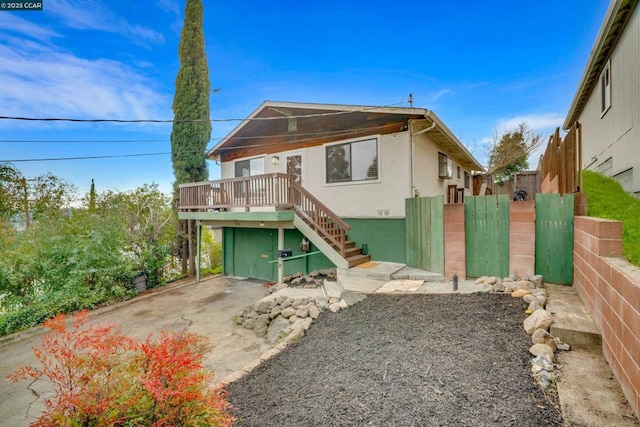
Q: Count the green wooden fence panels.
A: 3